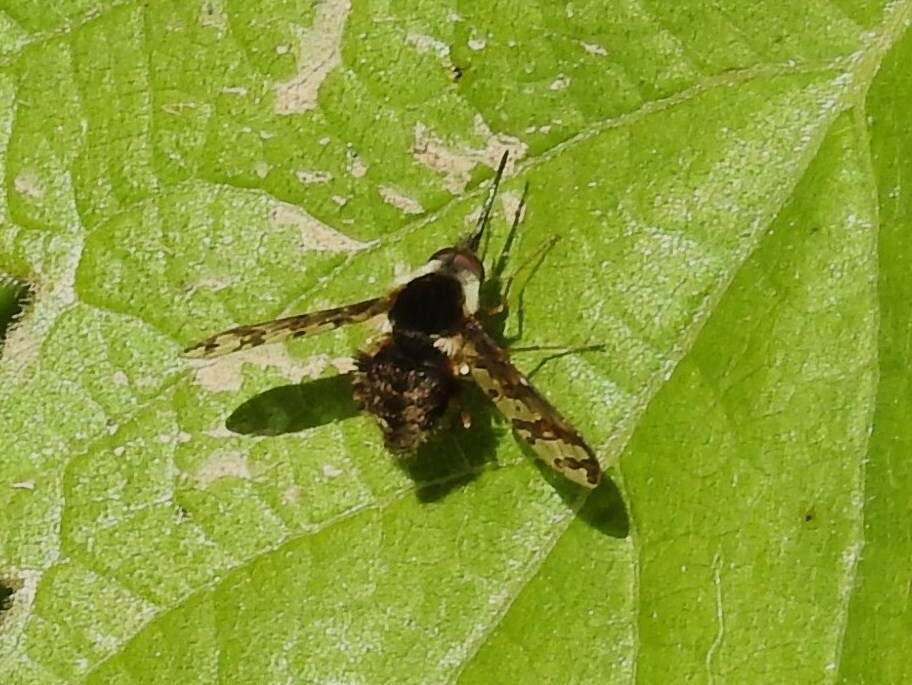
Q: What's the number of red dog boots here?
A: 0